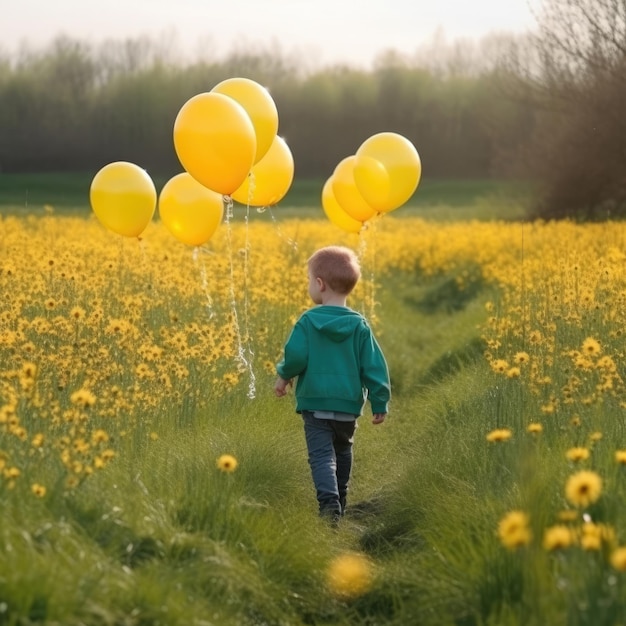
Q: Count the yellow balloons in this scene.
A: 8